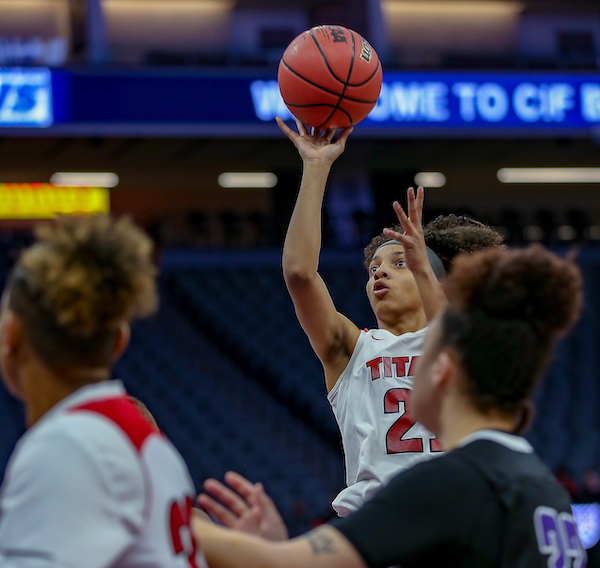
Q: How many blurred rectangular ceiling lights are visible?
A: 4